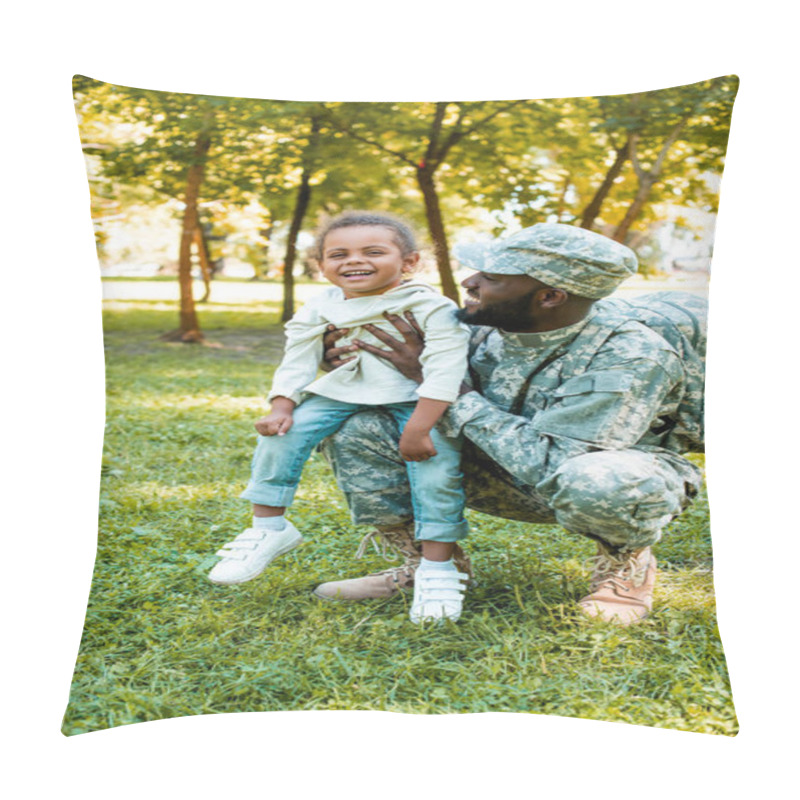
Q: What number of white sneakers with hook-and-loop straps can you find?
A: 2